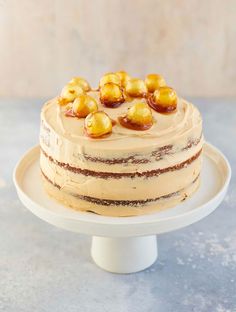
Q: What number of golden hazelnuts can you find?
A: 11